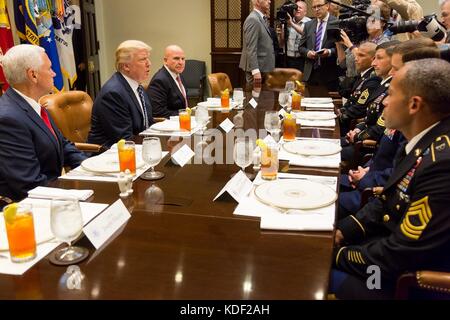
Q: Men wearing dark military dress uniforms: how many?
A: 4